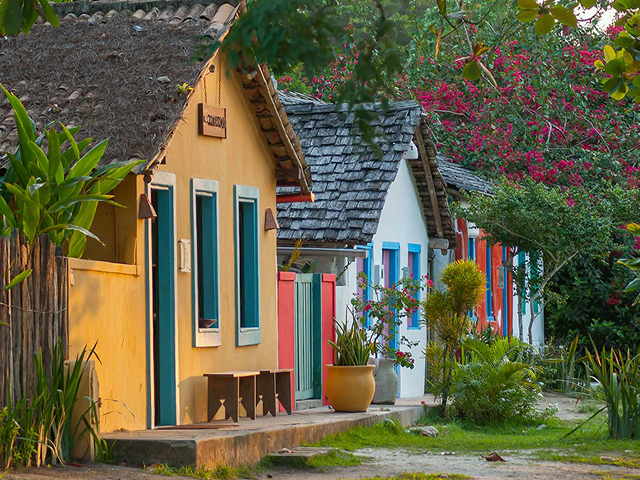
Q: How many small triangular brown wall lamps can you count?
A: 2